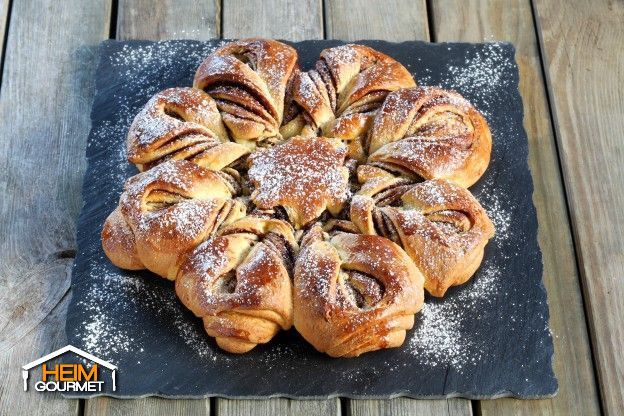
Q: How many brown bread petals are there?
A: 8